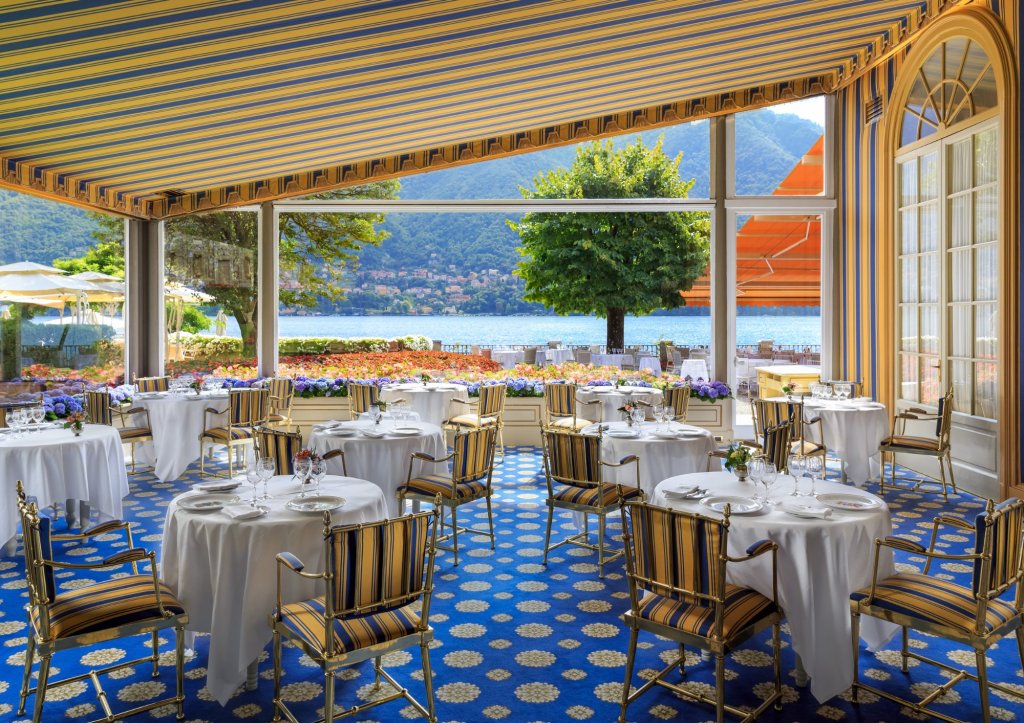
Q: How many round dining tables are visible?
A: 9